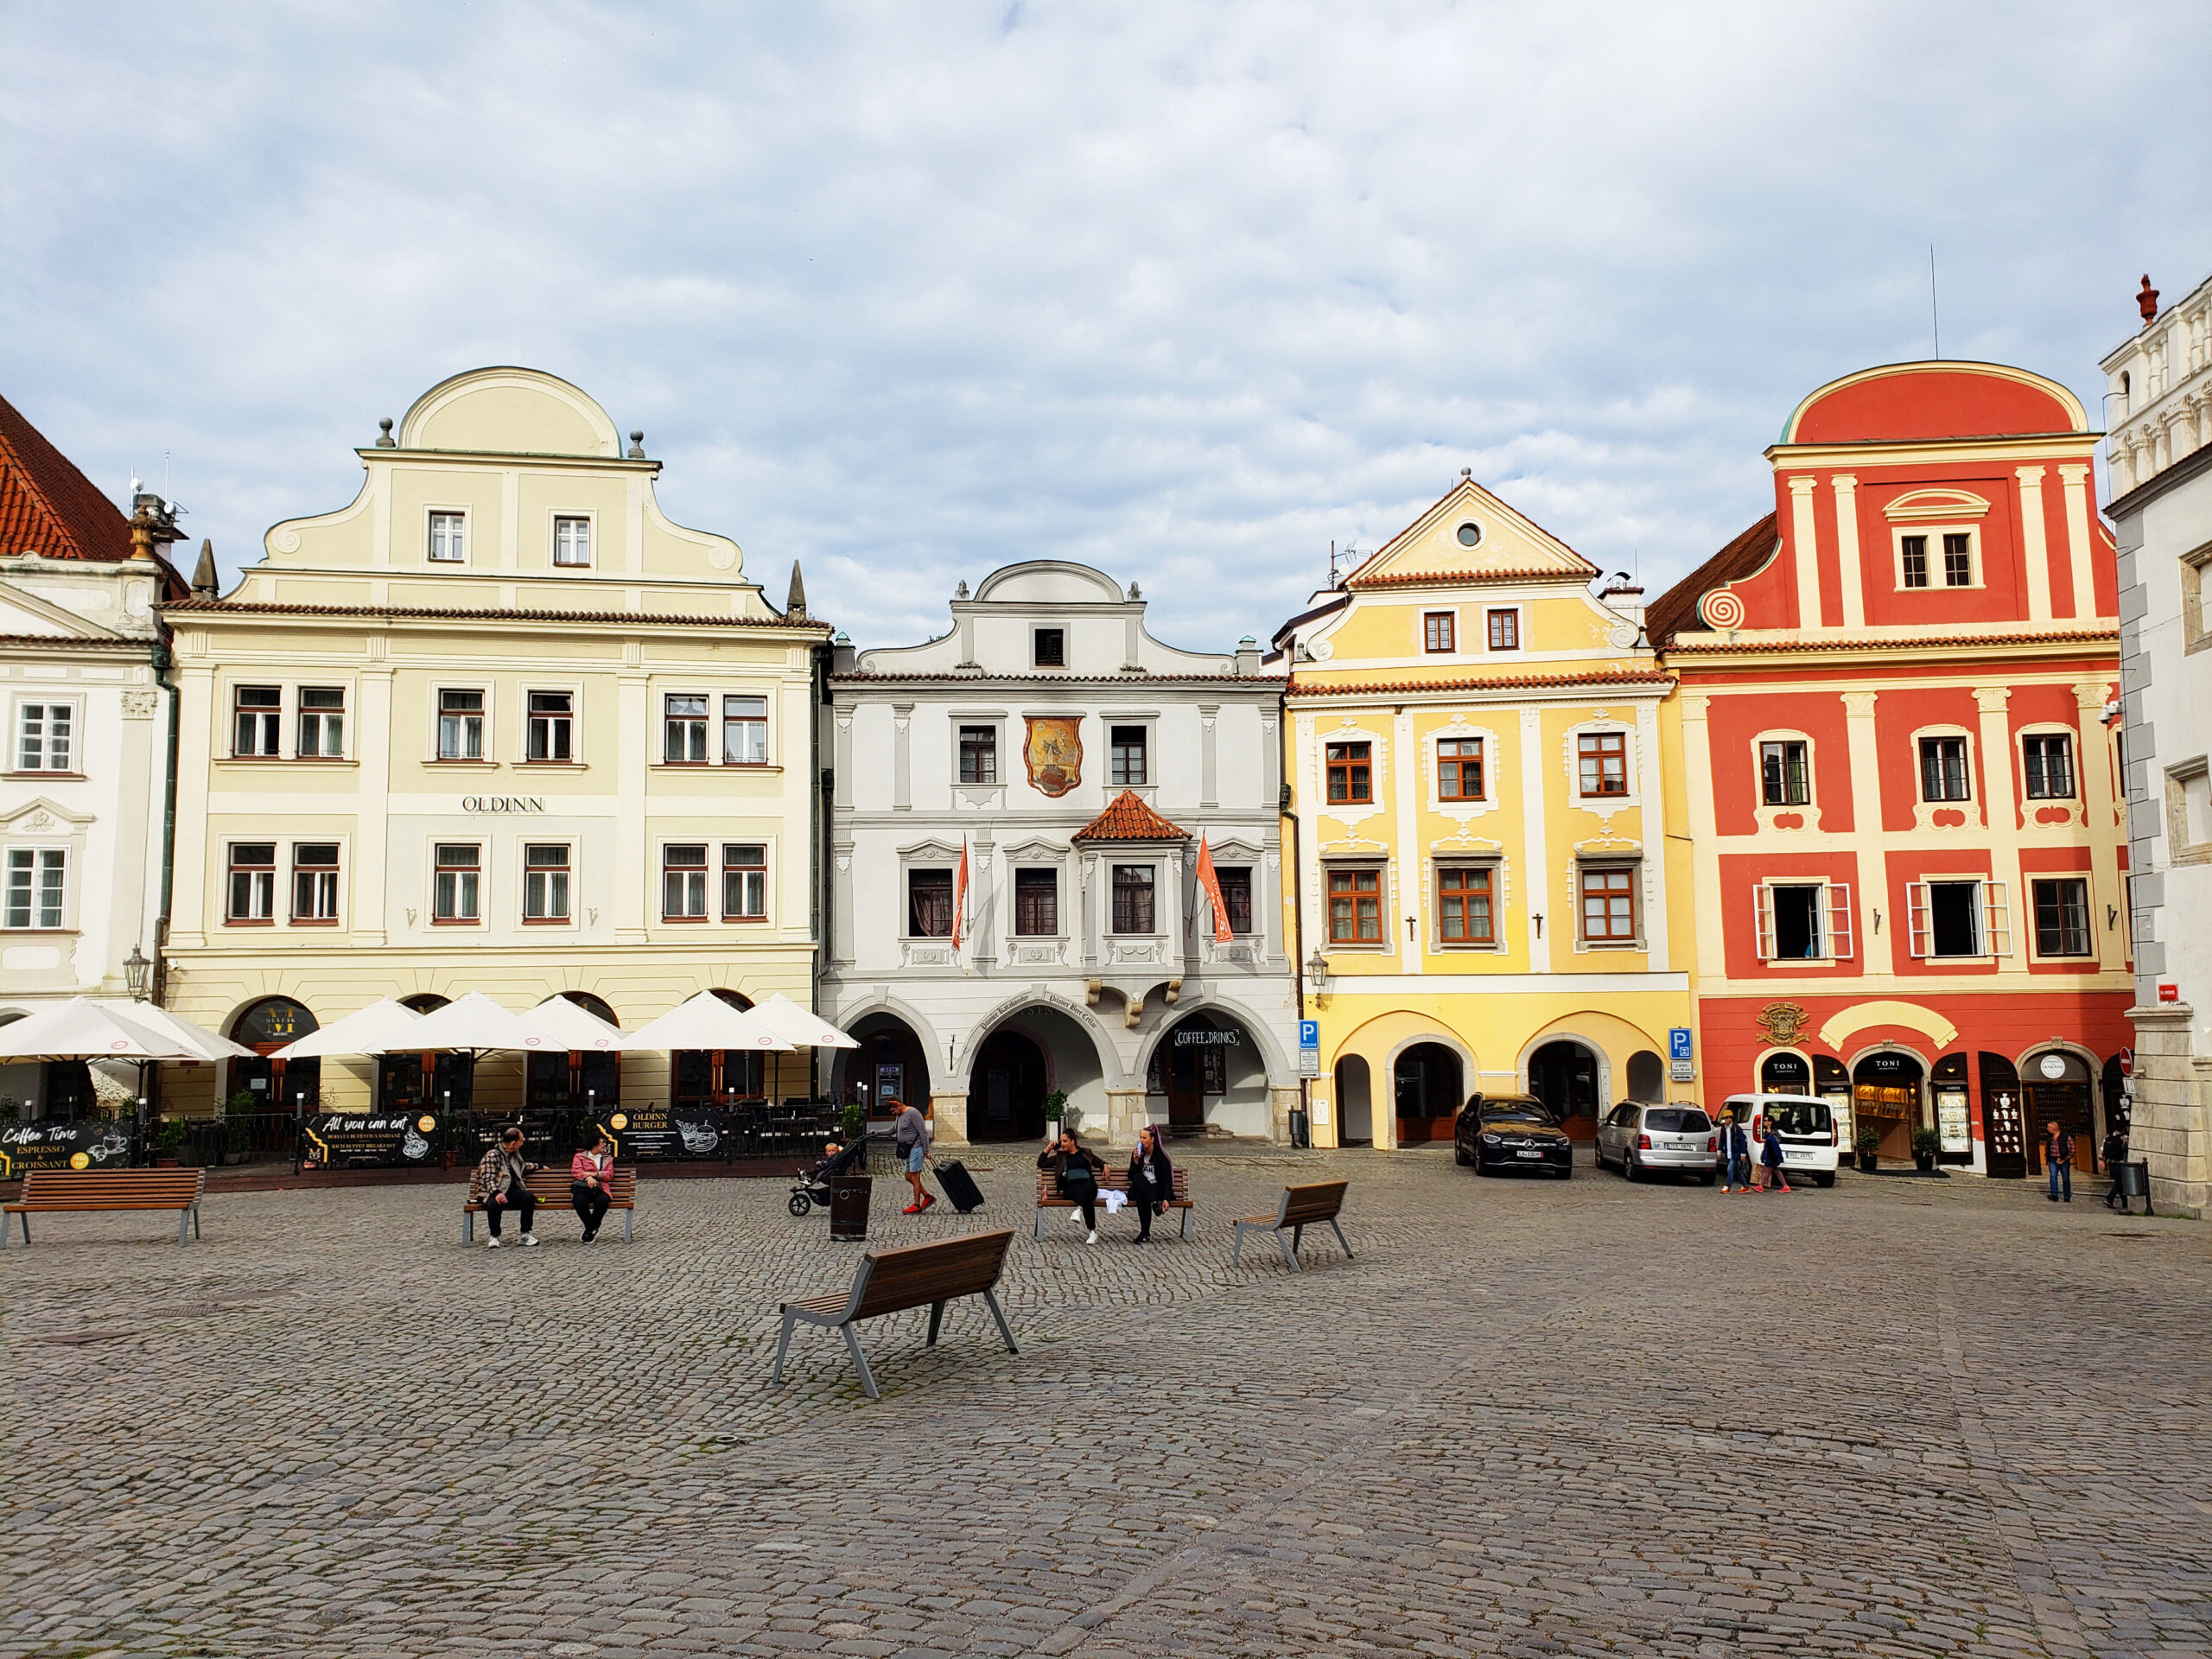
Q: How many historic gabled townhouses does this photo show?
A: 4